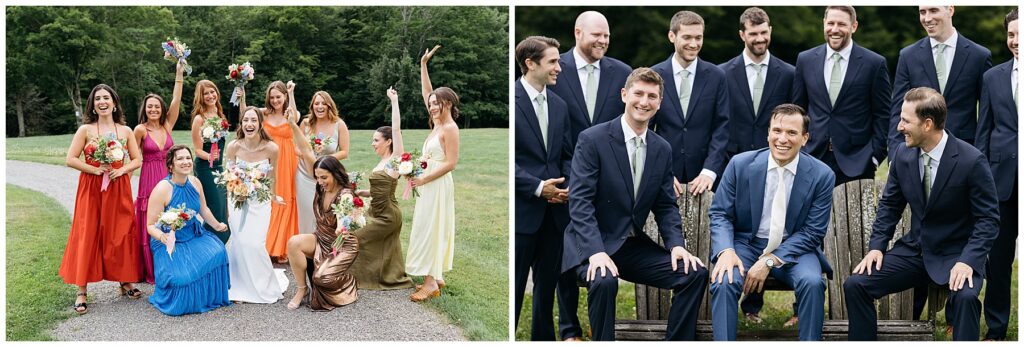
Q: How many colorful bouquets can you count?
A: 10